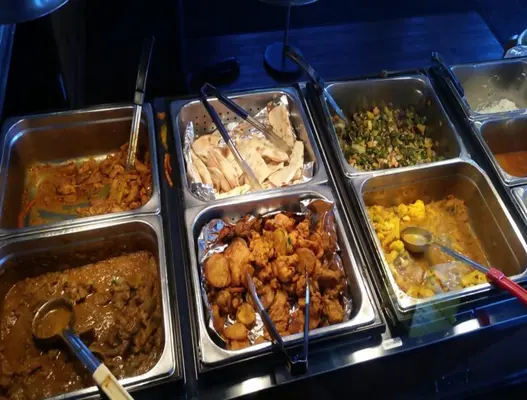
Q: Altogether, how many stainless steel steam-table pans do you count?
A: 9